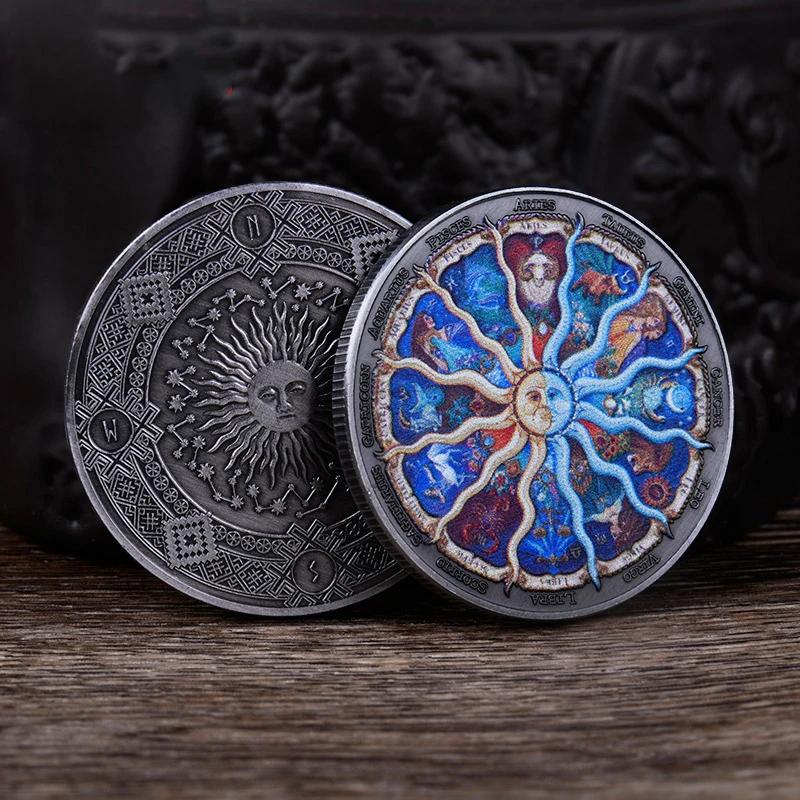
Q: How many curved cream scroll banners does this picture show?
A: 12